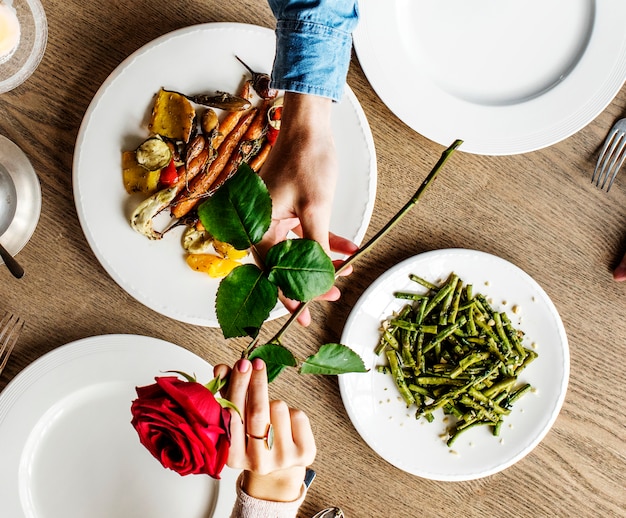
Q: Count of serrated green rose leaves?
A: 5